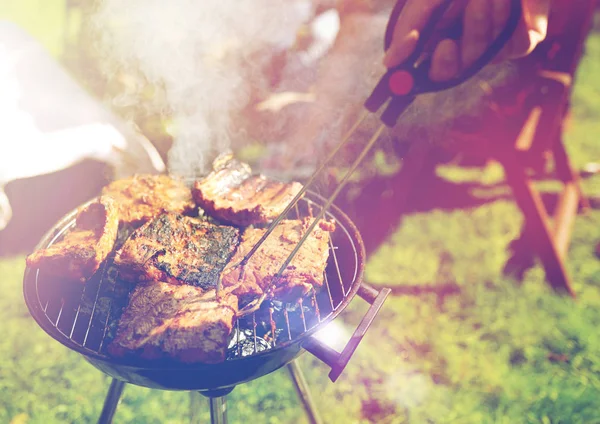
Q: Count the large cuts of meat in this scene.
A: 6